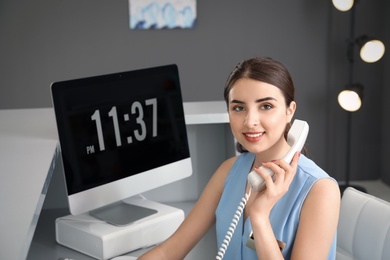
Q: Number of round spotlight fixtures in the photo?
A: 3